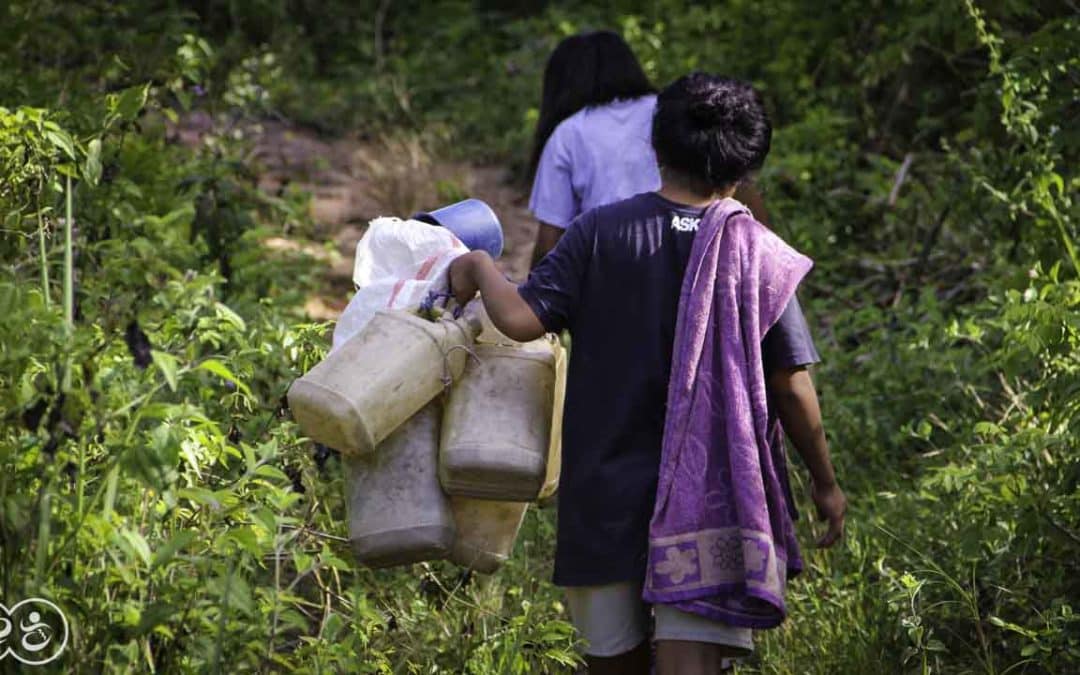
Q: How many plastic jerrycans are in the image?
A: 5